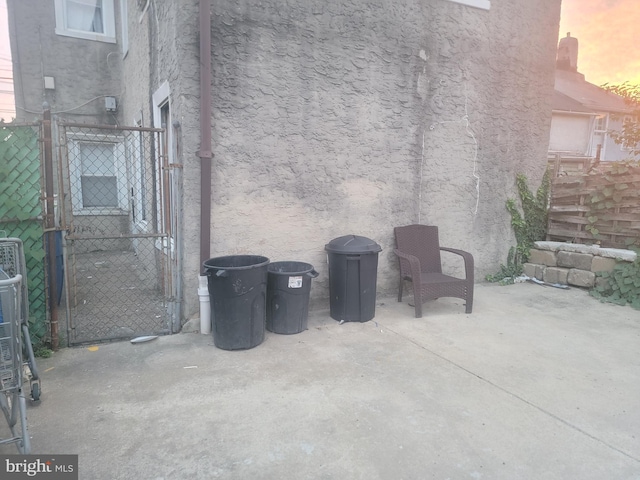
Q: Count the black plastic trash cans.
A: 3